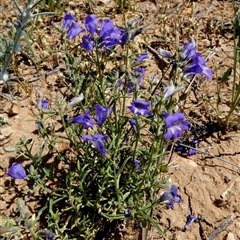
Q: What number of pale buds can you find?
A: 3